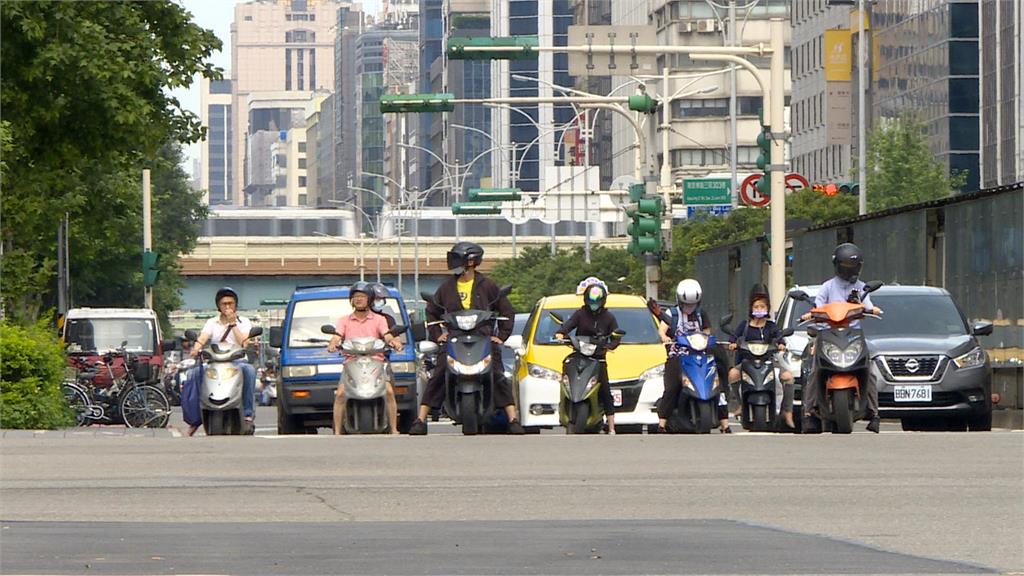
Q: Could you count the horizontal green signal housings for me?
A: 4